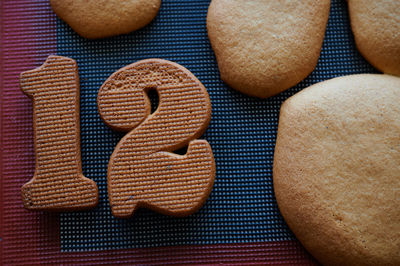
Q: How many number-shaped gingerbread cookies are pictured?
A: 2